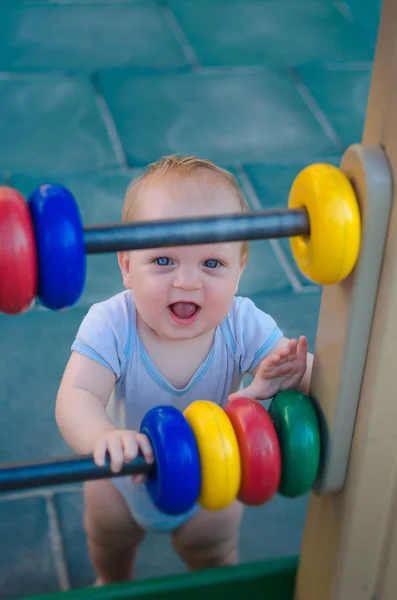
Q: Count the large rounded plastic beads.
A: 7